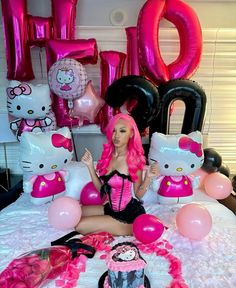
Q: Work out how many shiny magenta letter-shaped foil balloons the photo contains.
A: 5